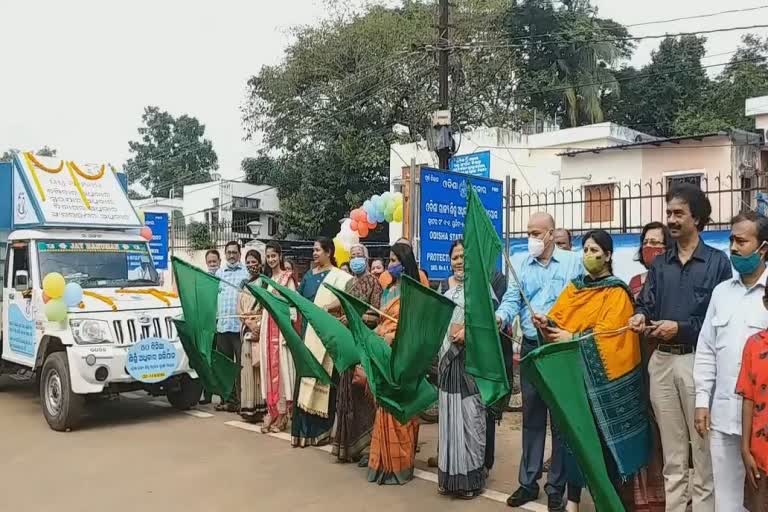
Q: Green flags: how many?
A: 8